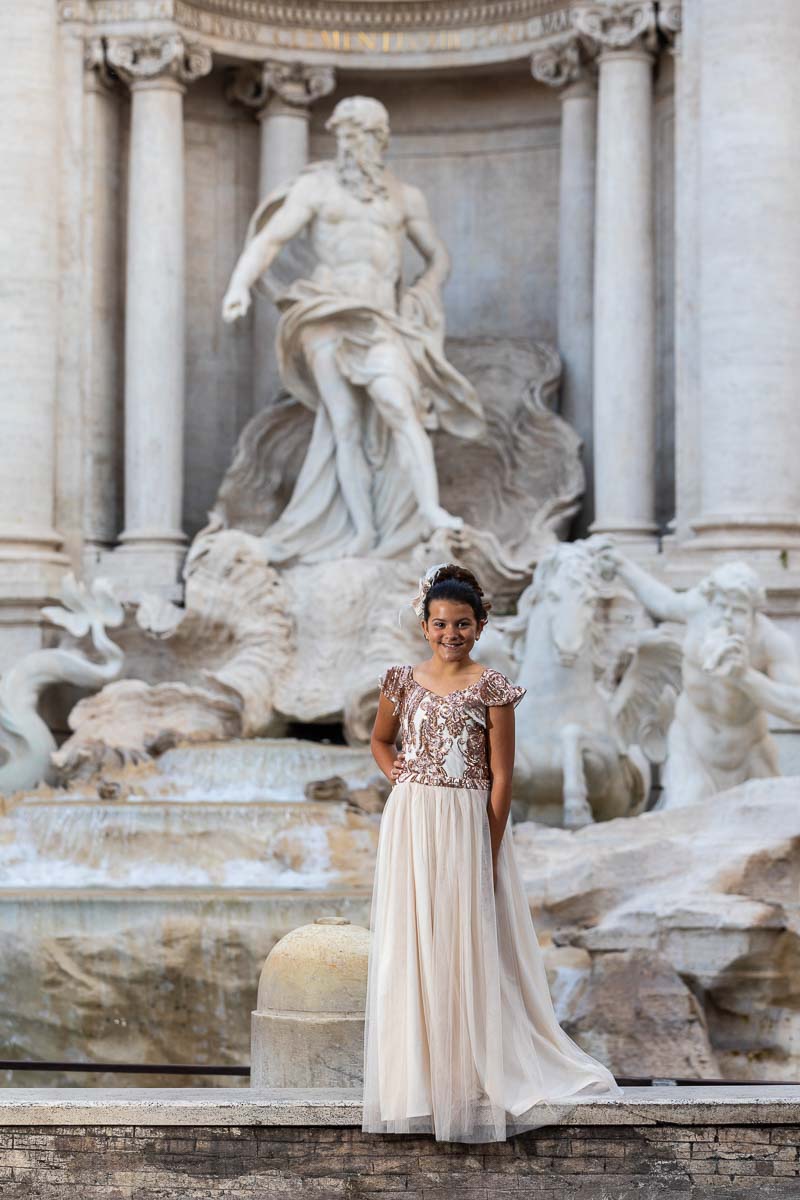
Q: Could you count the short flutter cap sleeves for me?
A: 2